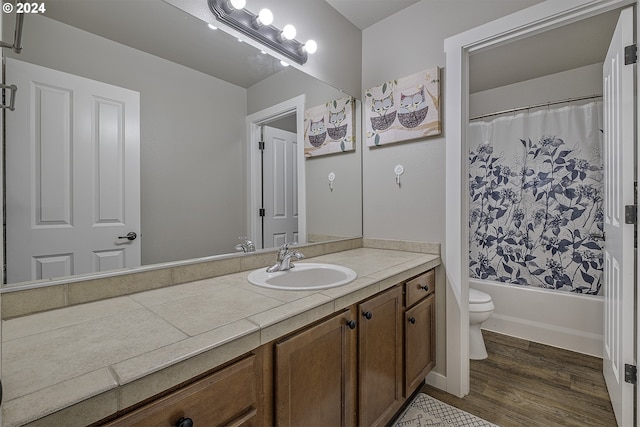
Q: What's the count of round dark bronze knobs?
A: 5